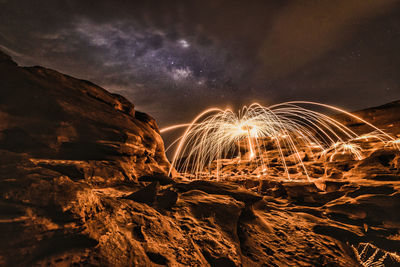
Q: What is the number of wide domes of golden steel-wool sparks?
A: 1